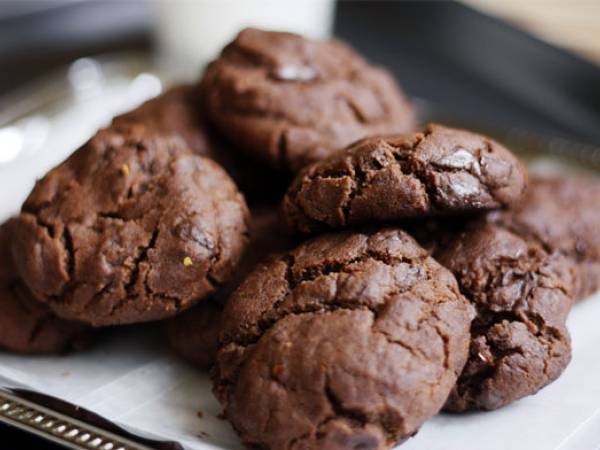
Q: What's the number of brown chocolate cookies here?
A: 9